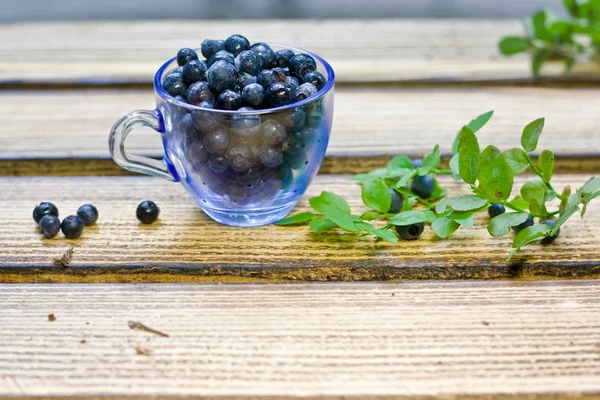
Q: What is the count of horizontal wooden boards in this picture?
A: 4